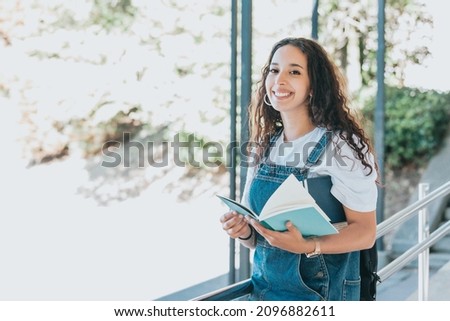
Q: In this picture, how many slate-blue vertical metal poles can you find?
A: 4